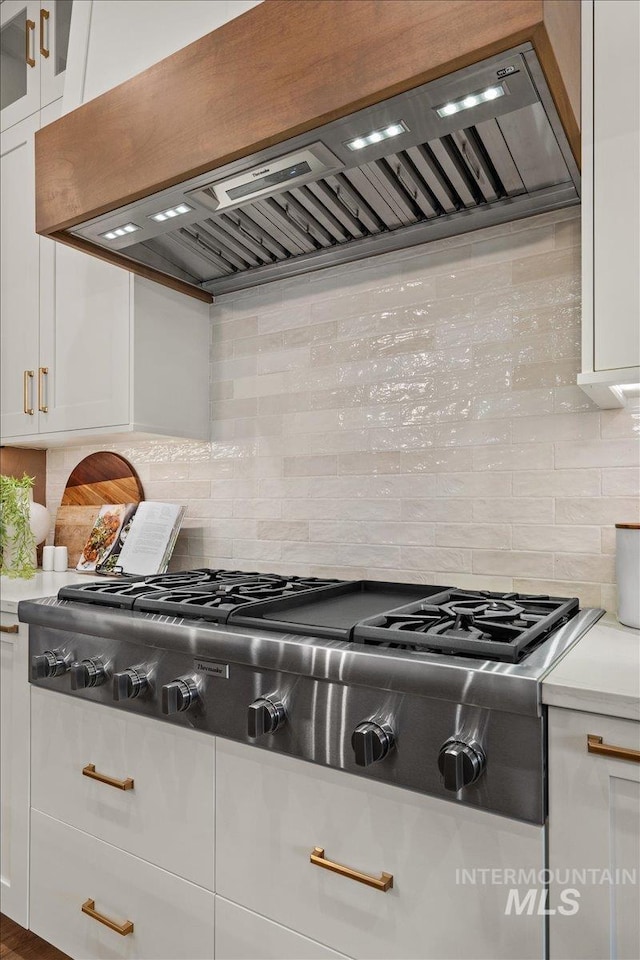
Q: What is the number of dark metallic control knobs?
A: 7